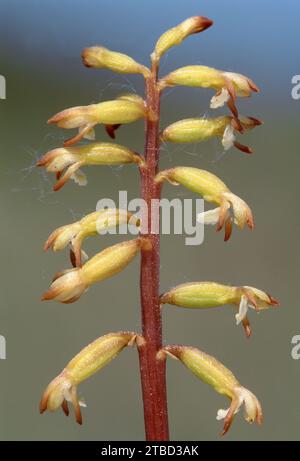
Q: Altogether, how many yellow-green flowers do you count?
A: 12